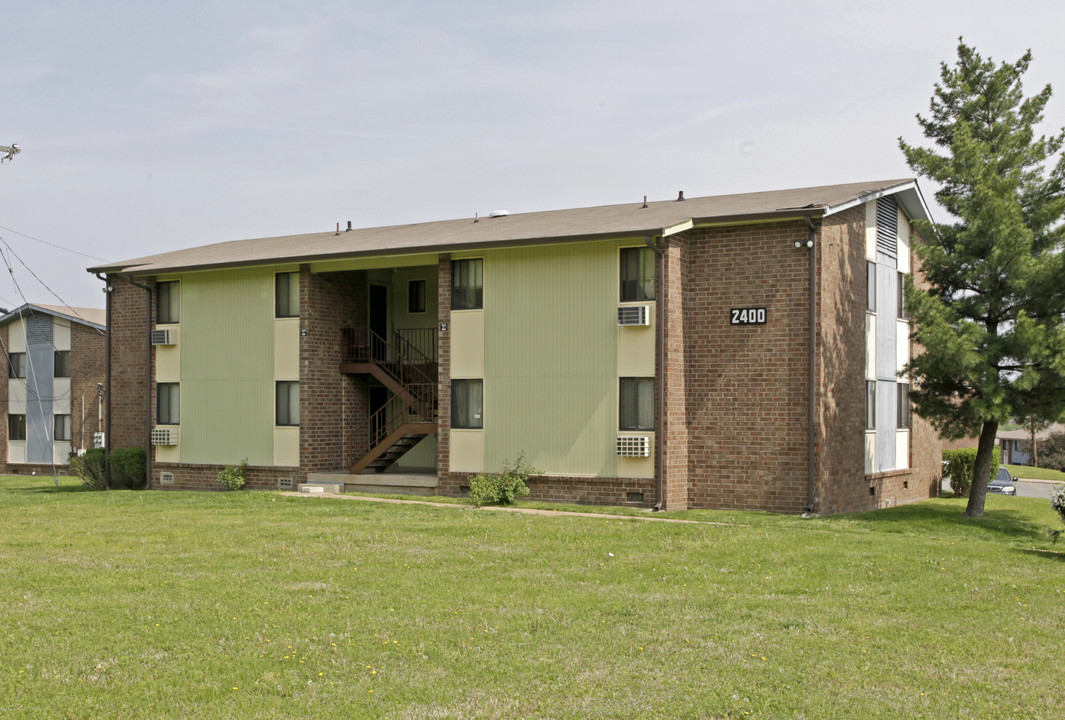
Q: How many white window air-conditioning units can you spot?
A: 4